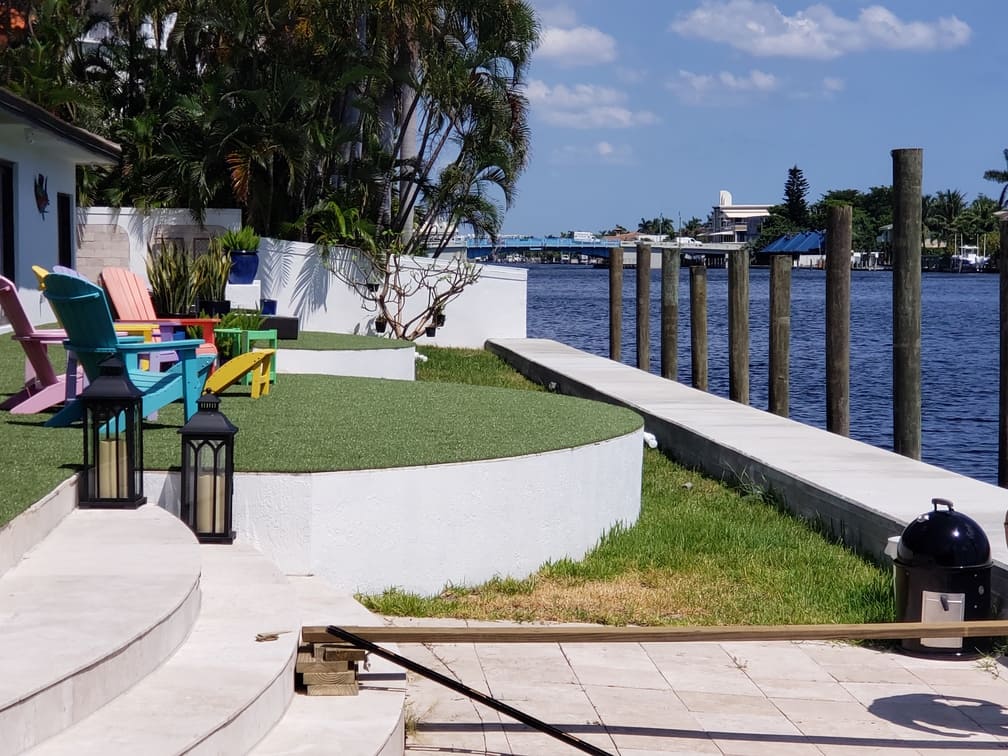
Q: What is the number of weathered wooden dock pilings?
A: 9